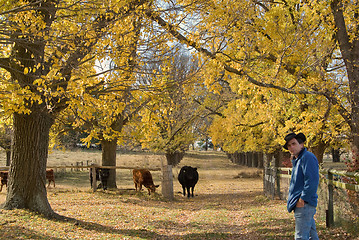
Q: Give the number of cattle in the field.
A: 5